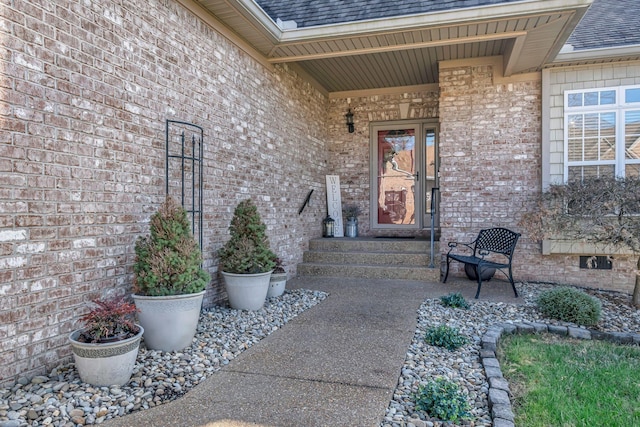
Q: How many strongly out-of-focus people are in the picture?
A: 0